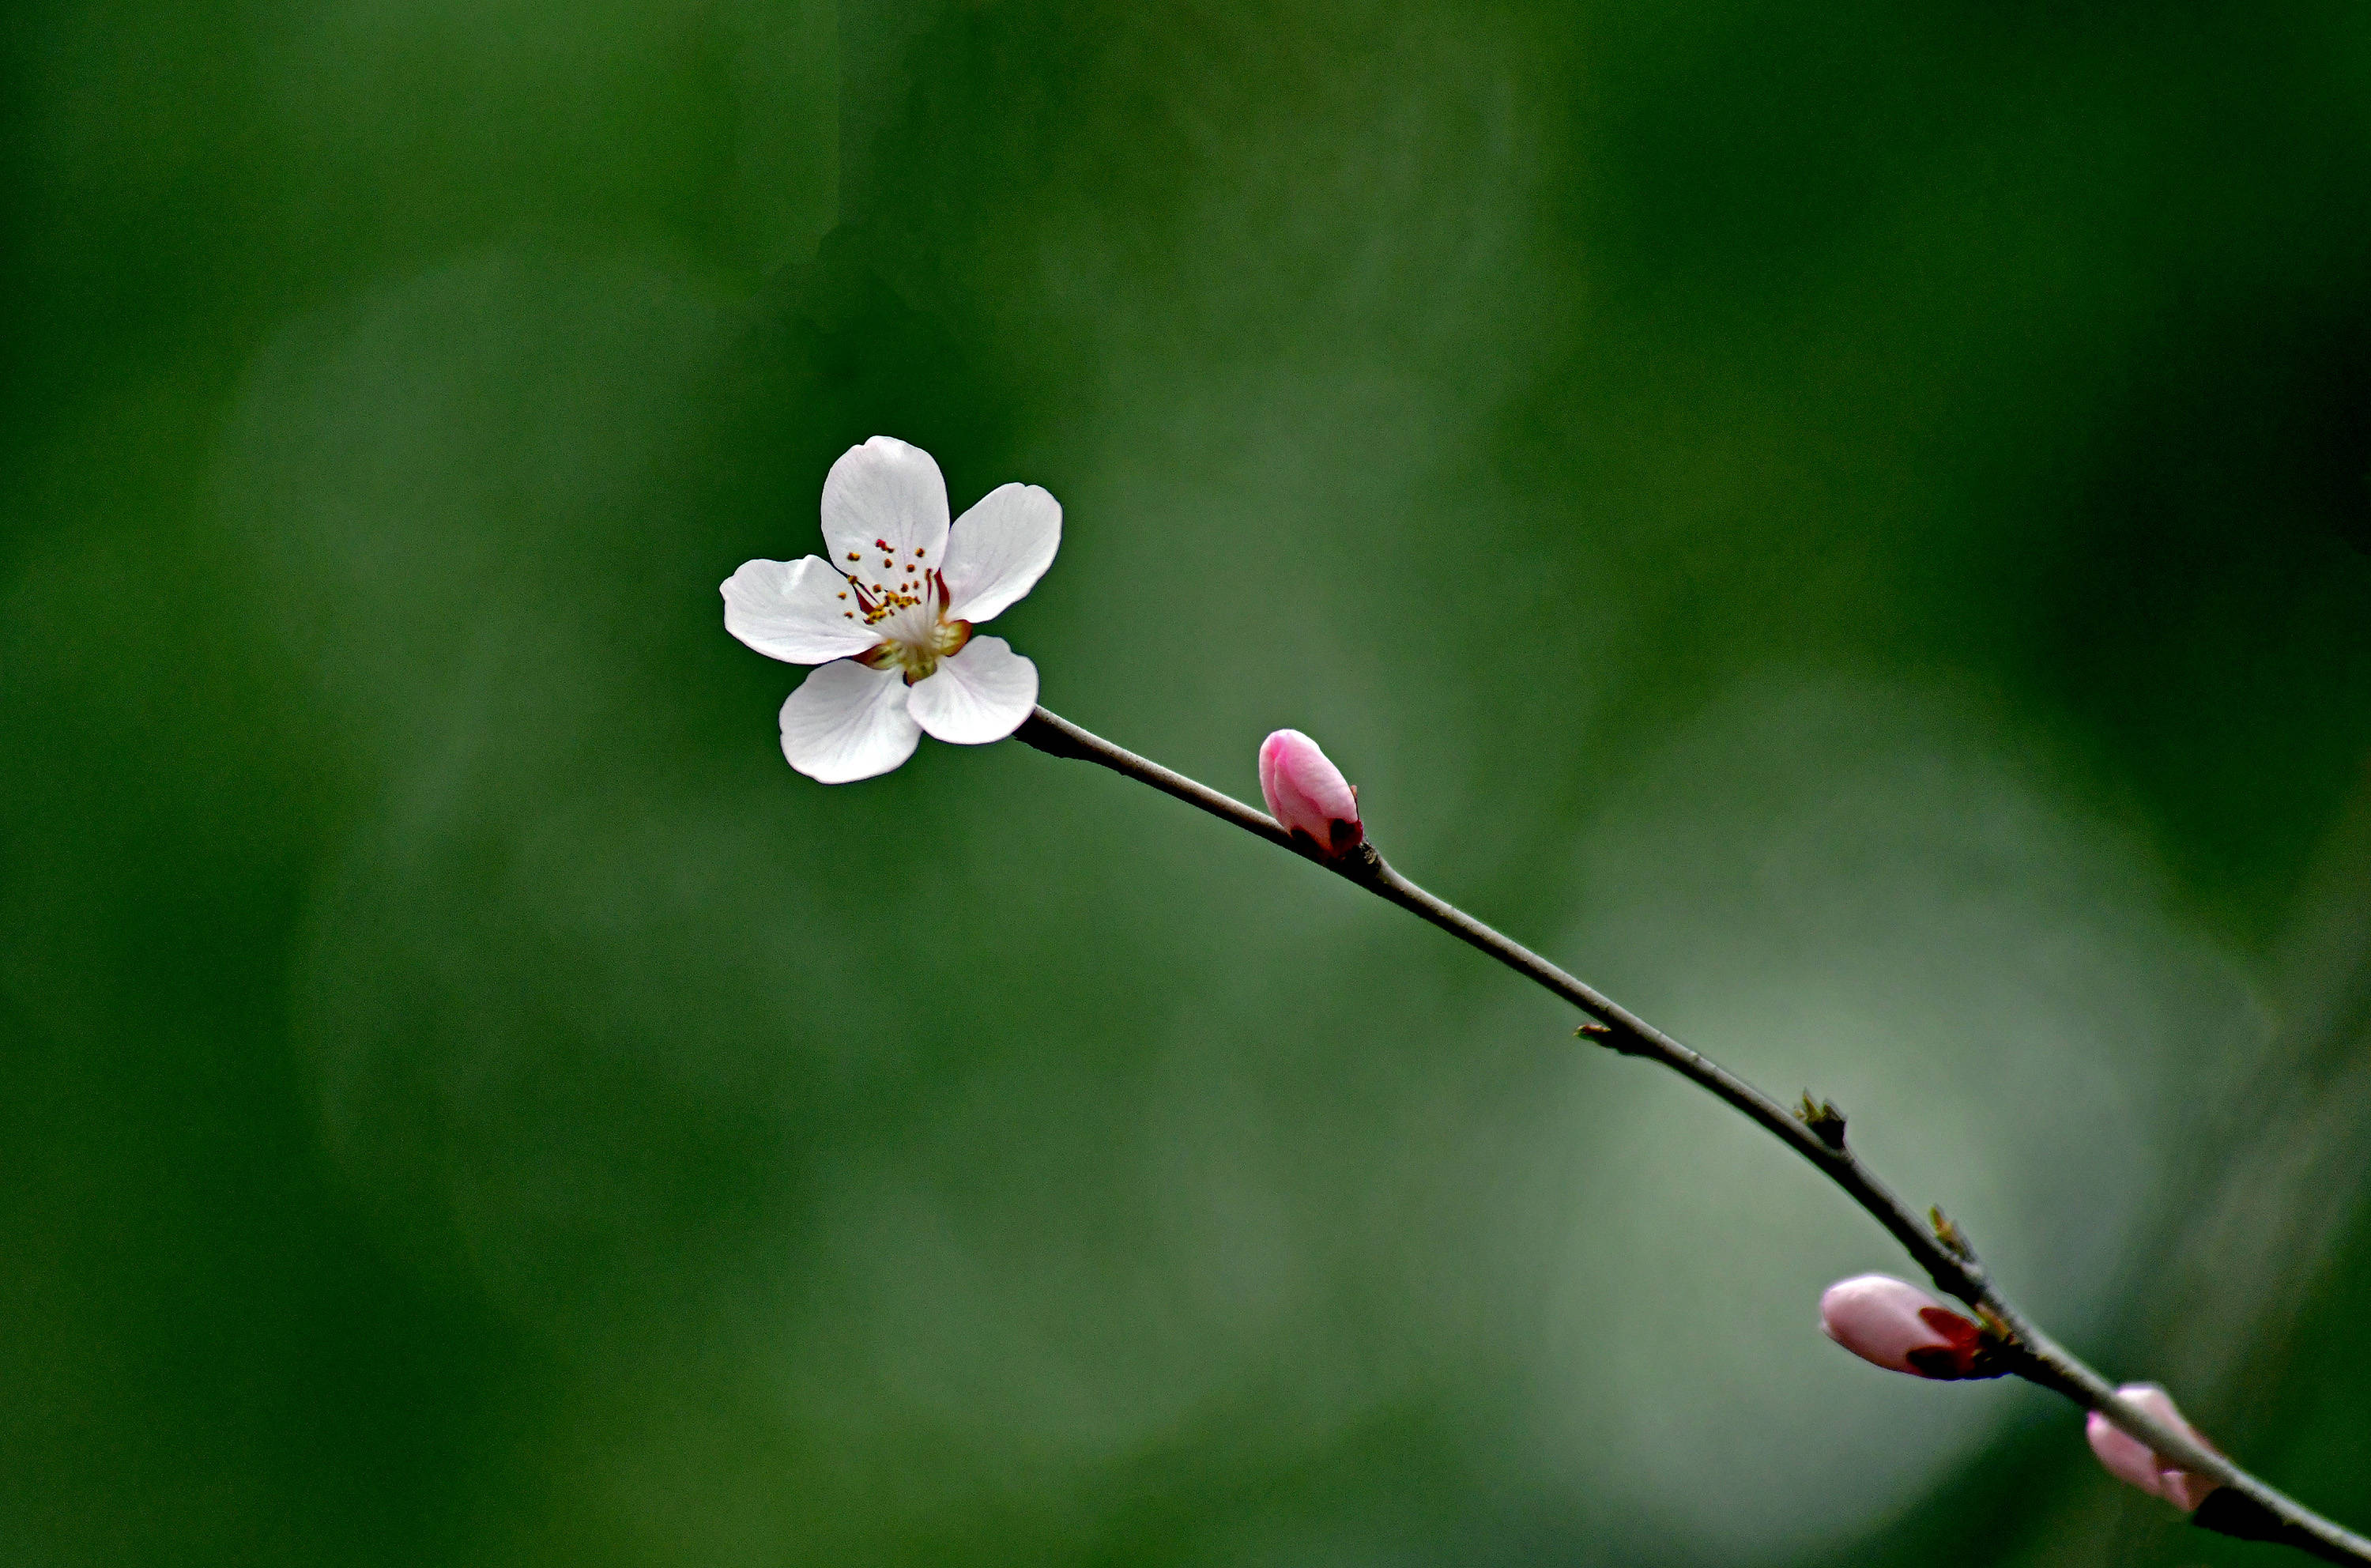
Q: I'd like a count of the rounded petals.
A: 5